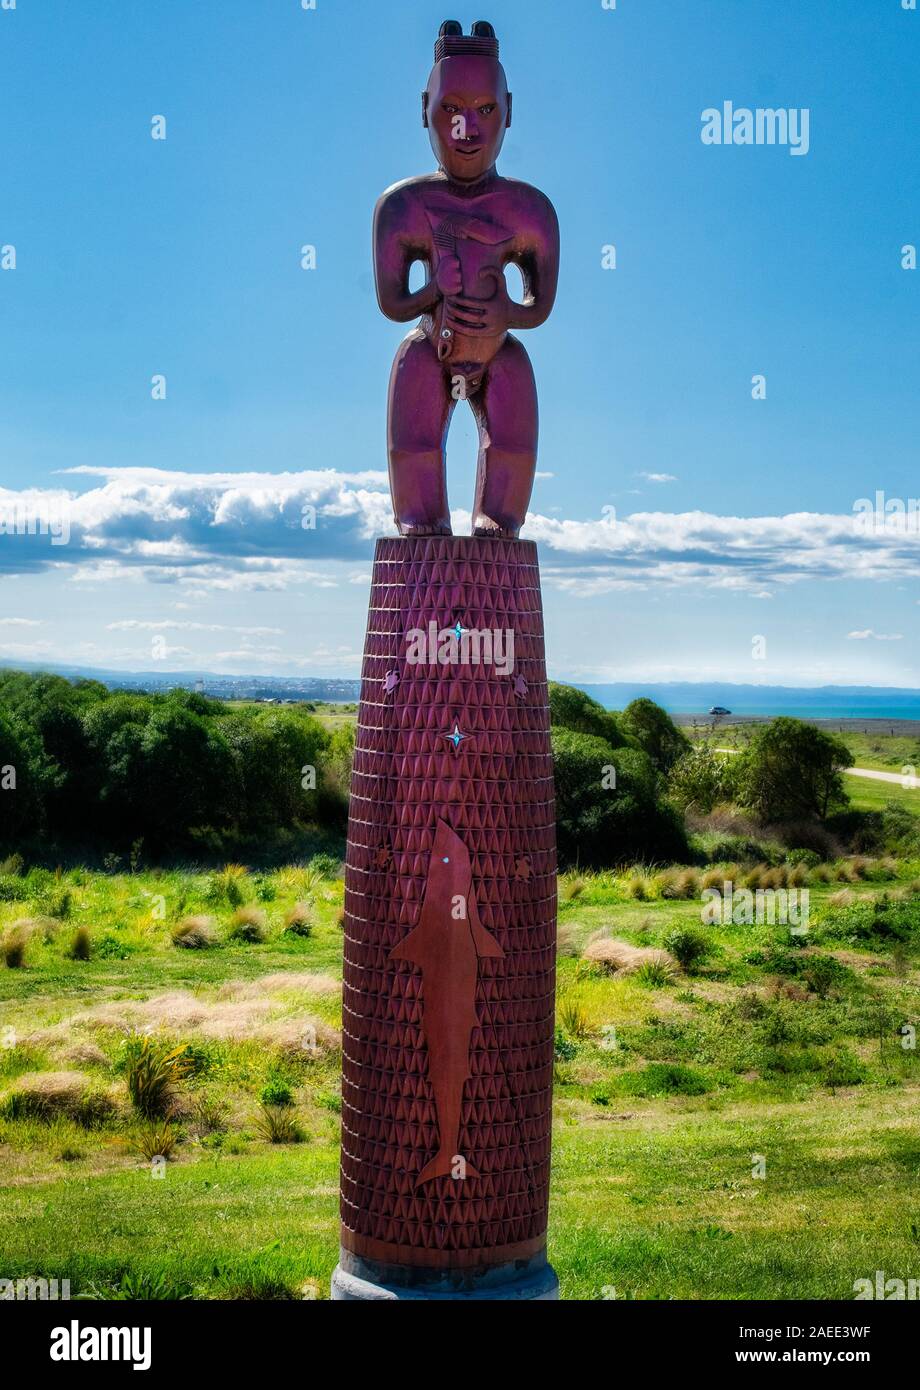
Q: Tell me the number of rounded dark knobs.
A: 2